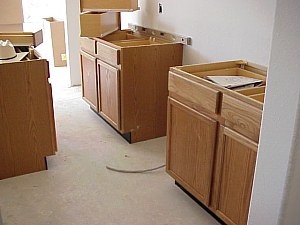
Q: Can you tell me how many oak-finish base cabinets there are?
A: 3